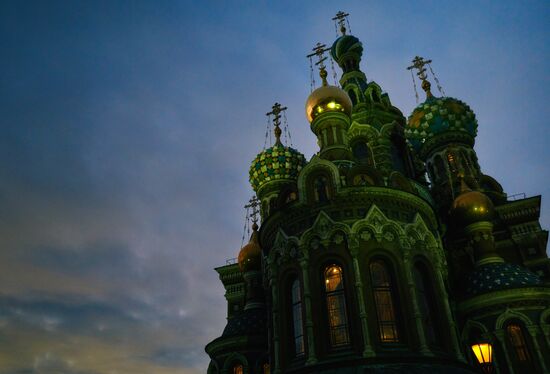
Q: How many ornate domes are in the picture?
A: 6